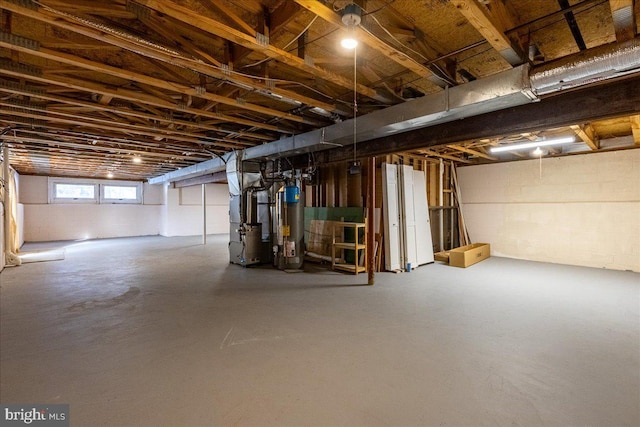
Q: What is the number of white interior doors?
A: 3